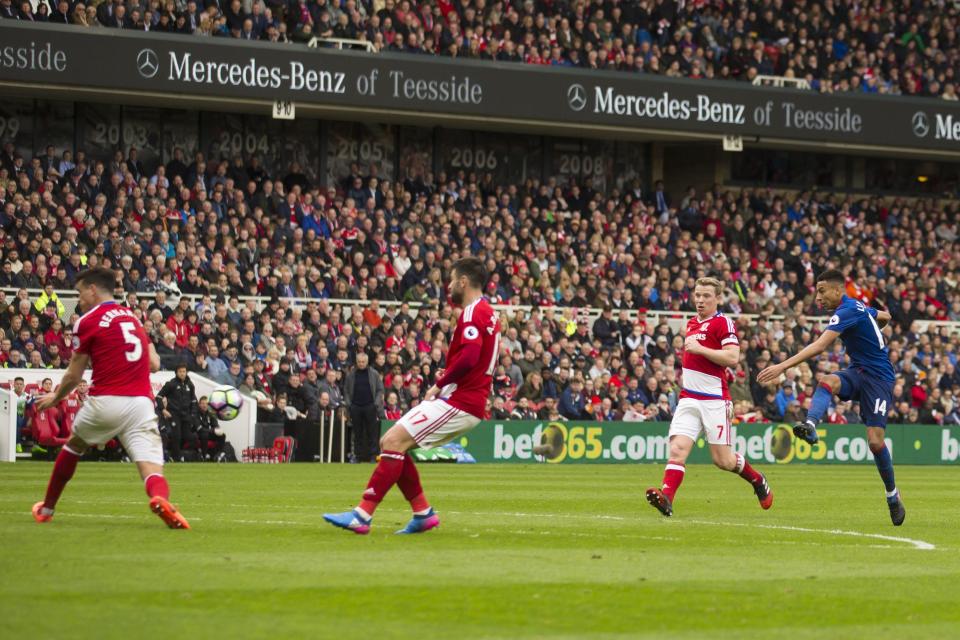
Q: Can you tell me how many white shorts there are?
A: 3